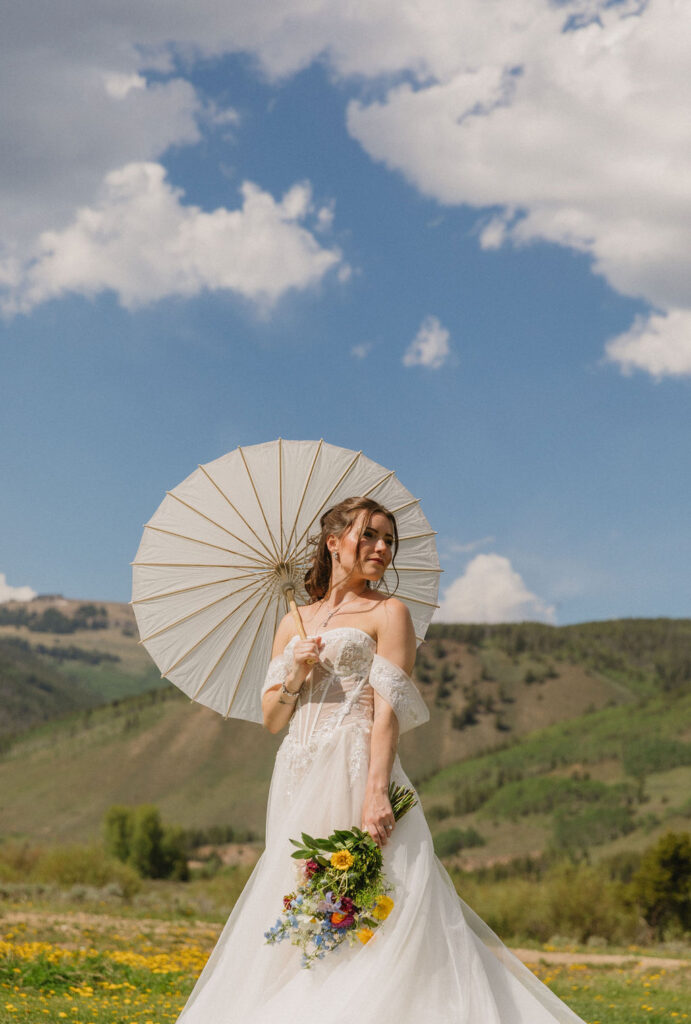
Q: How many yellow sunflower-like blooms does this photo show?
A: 3